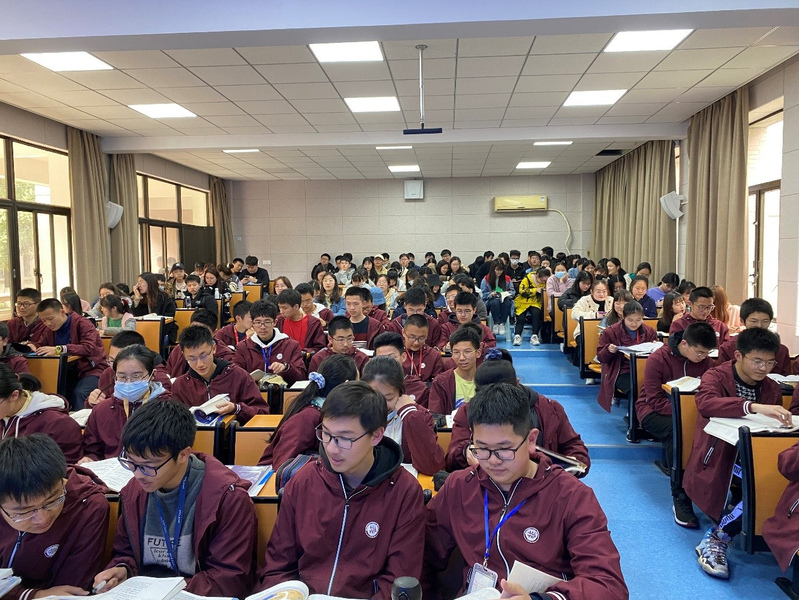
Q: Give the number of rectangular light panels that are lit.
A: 11